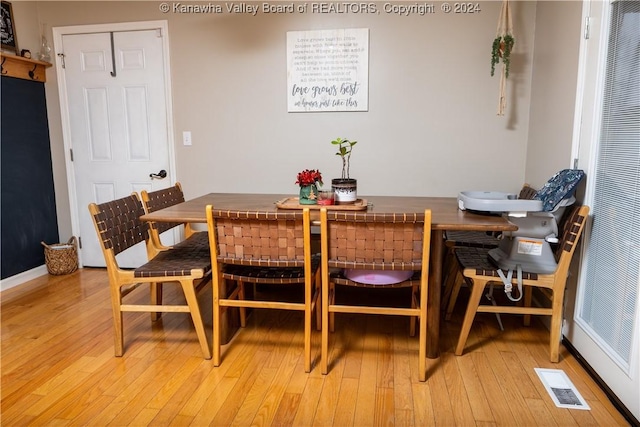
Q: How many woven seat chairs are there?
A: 6